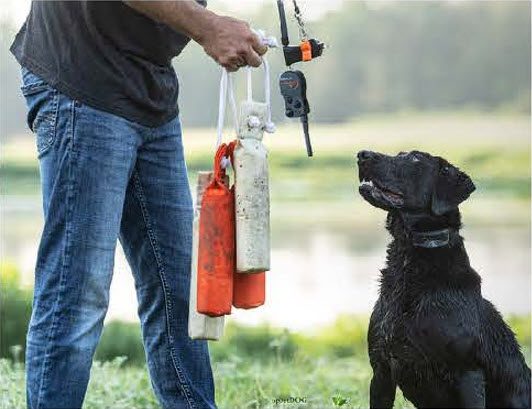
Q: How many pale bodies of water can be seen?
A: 1